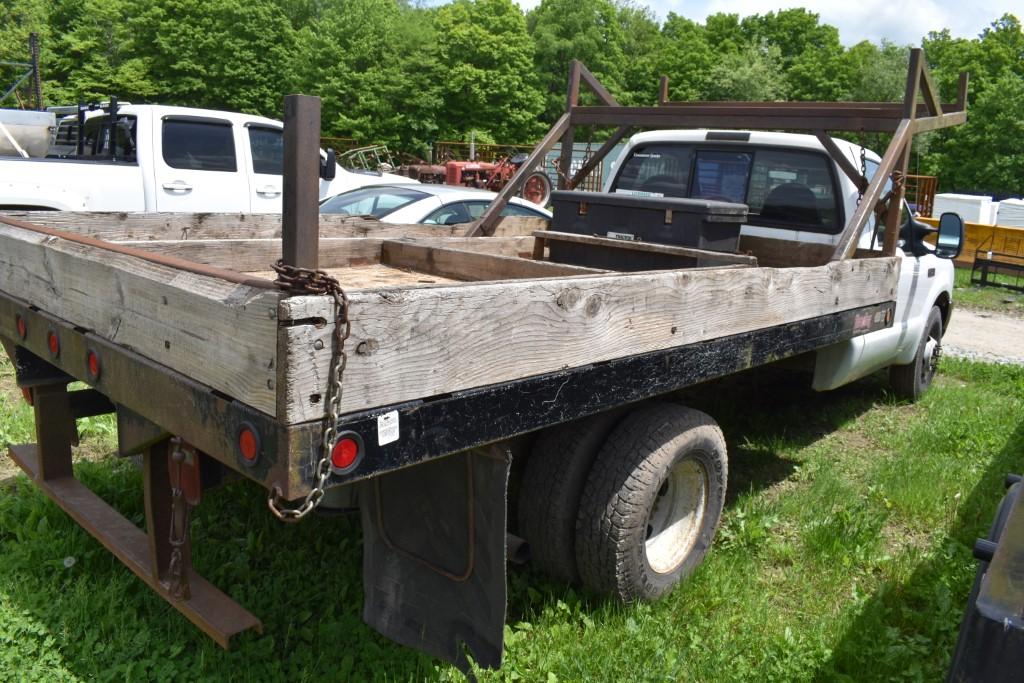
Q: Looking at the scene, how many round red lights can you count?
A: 5